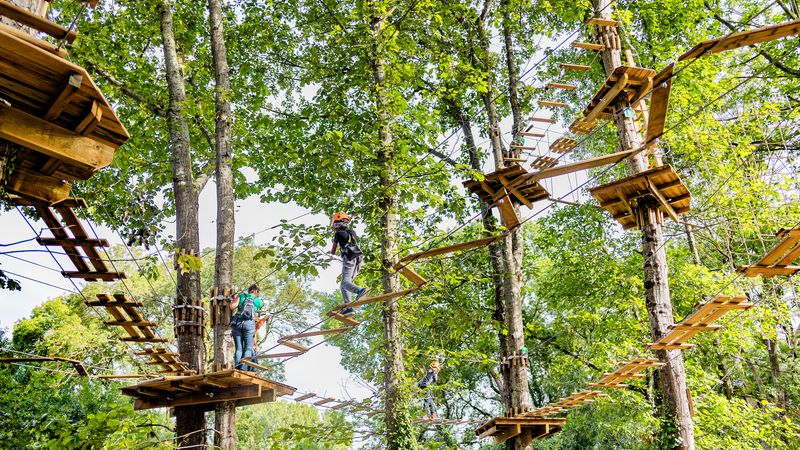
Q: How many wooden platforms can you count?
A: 6